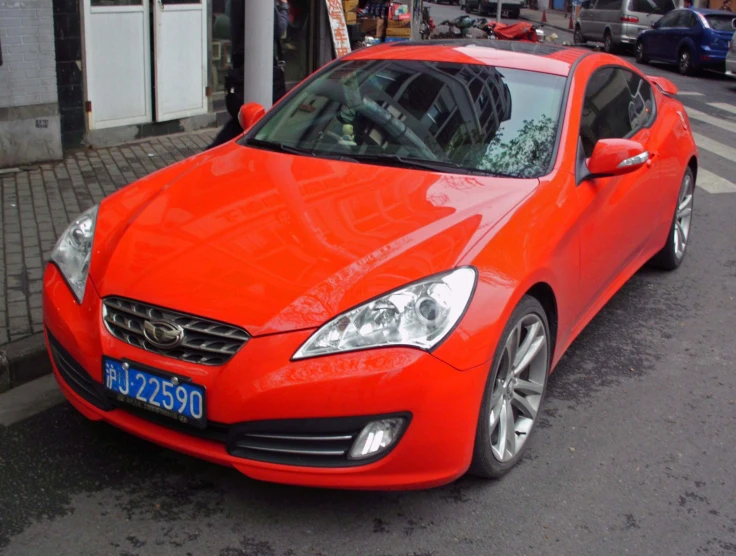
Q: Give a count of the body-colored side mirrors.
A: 2